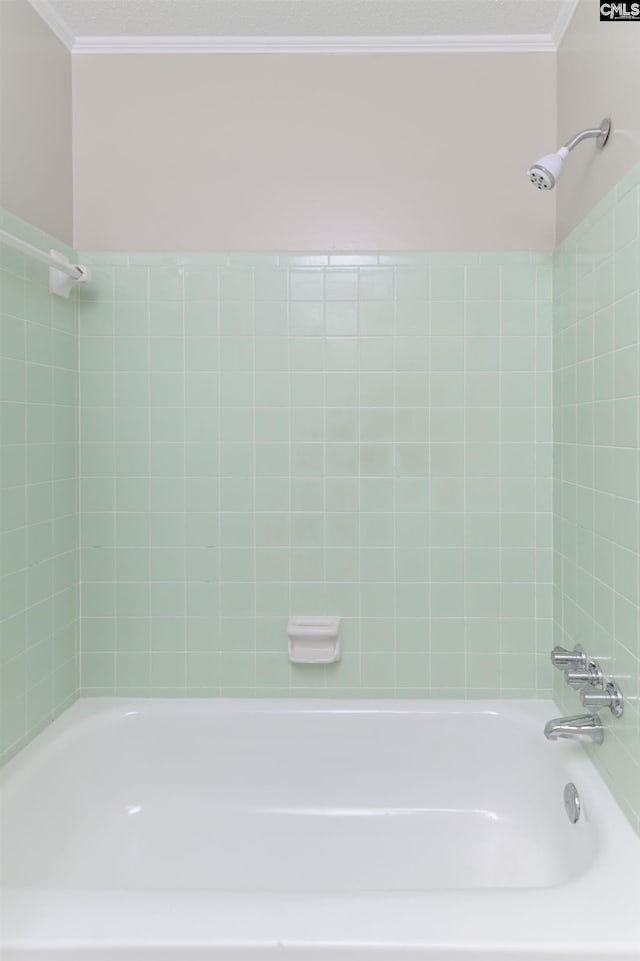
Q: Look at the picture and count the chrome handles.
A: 3